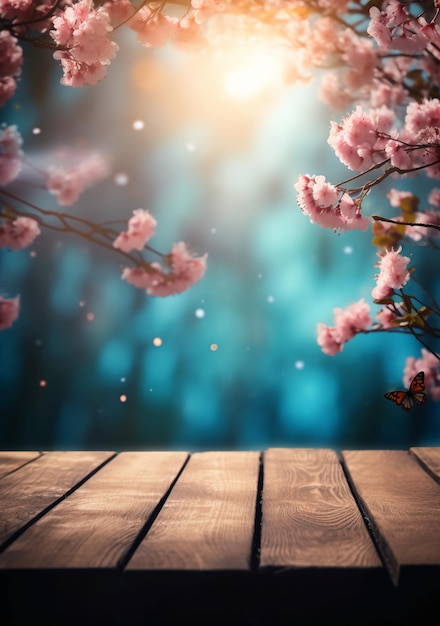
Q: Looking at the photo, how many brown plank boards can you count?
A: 7